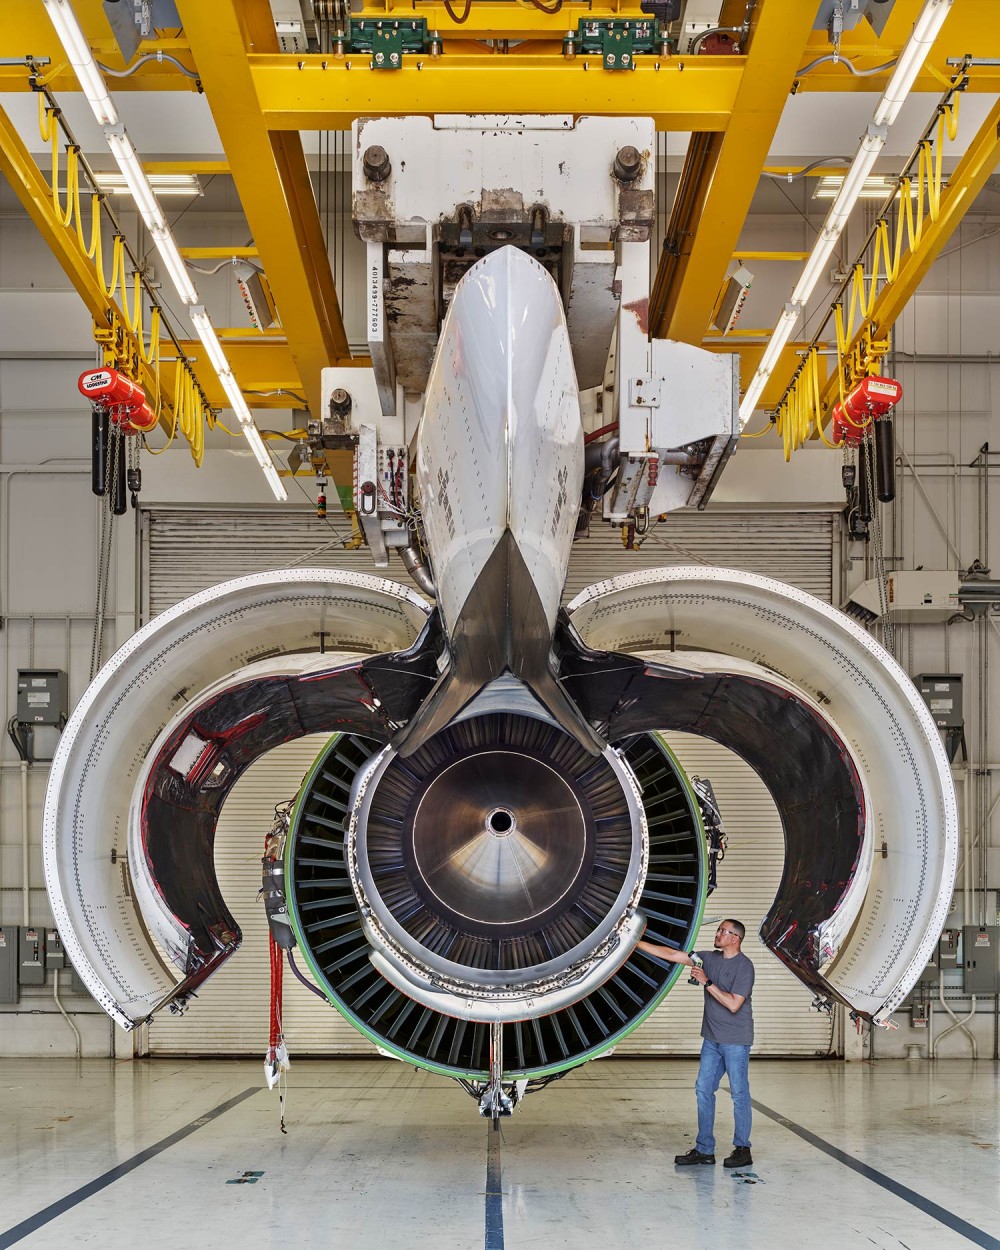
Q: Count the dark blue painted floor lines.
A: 3